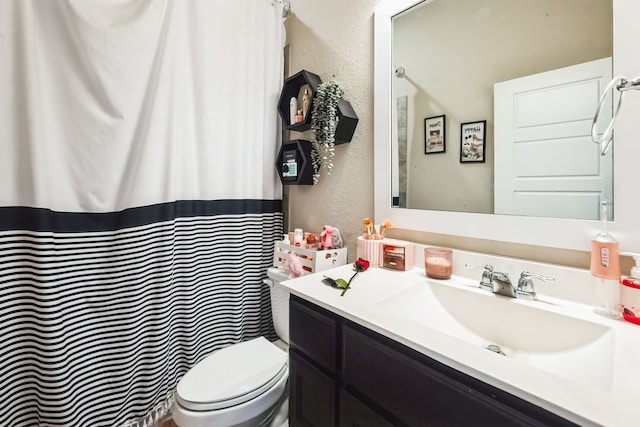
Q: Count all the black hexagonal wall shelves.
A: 3